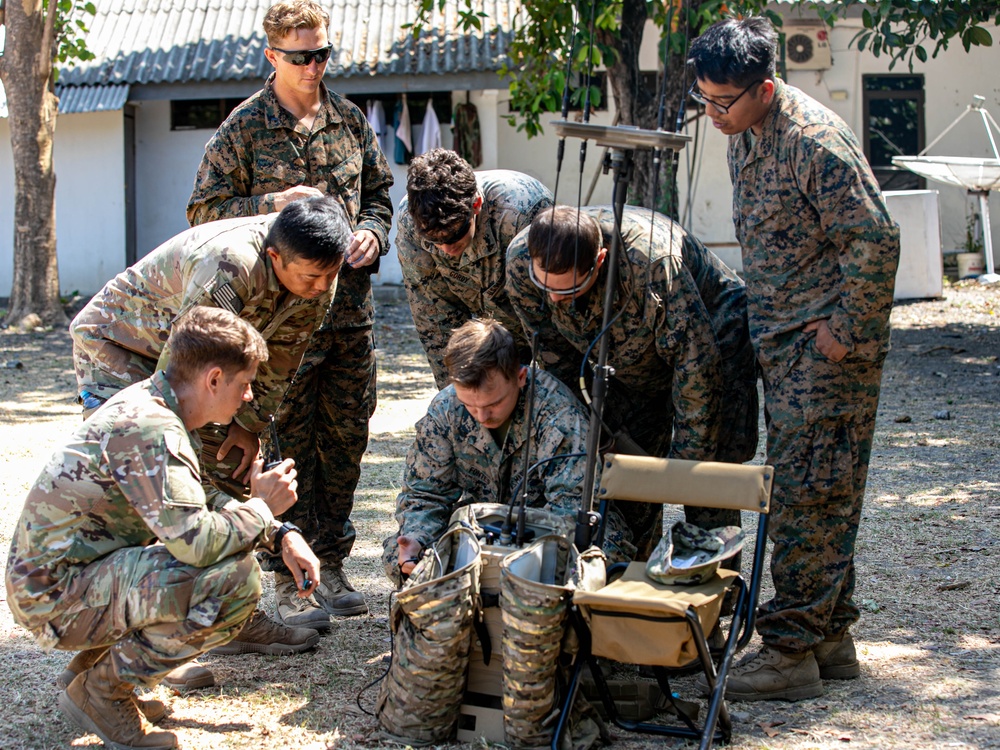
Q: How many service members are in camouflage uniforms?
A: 7